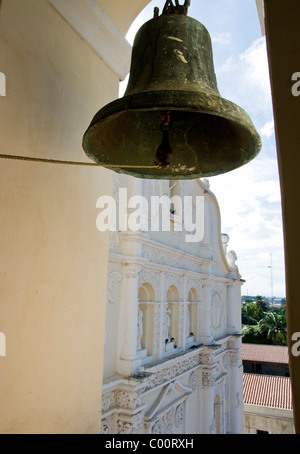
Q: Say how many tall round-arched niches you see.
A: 3